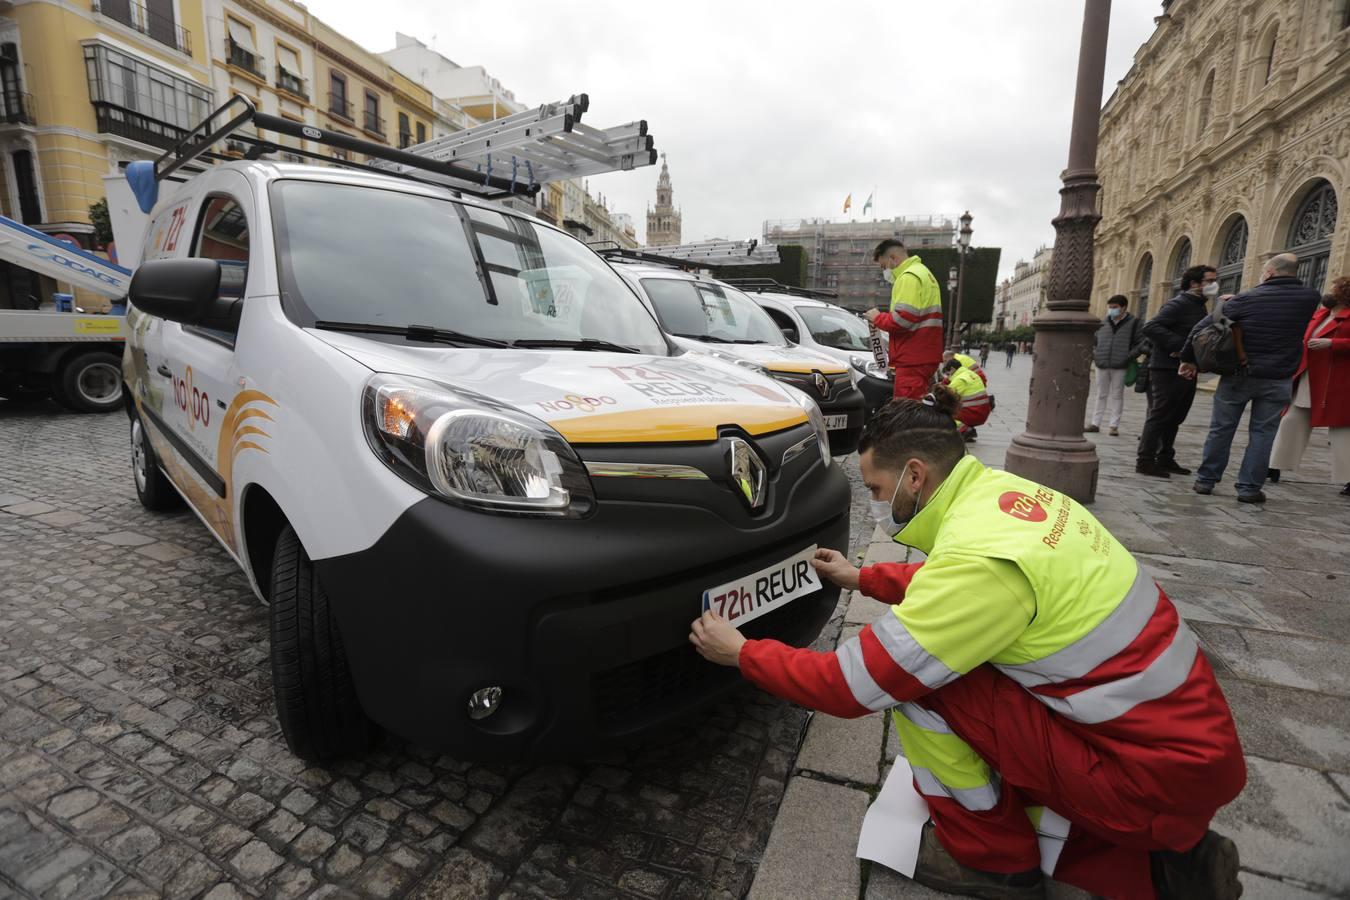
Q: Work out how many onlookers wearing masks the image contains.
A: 4